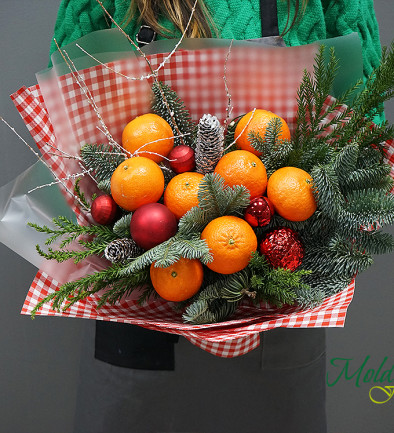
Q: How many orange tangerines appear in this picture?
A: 8